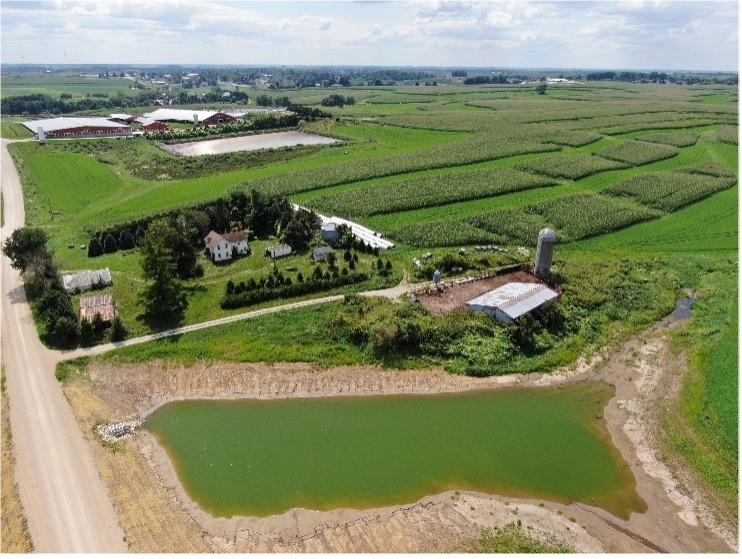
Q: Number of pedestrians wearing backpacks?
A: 0